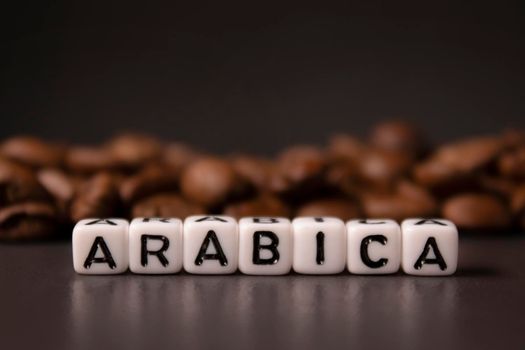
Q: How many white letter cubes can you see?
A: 7